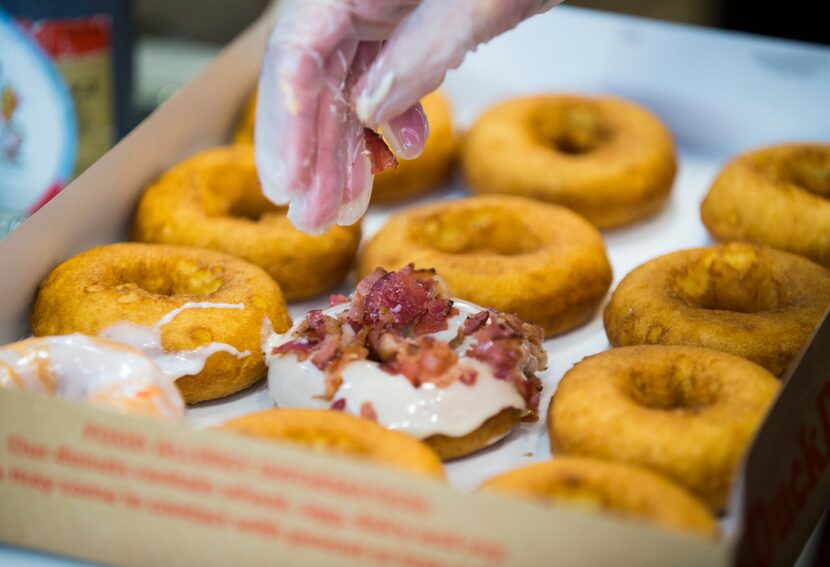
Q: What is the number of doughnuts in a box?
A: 12